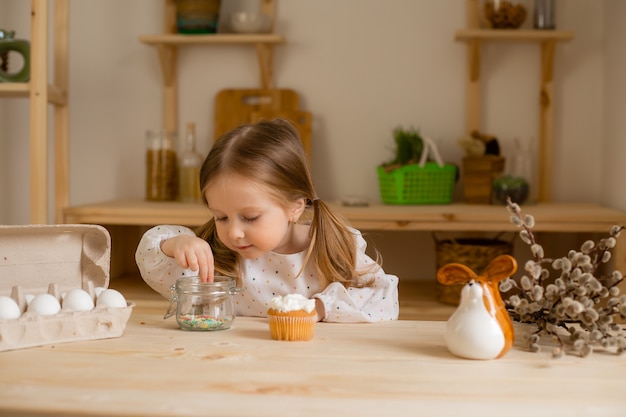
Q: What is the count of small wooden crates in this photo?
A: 1